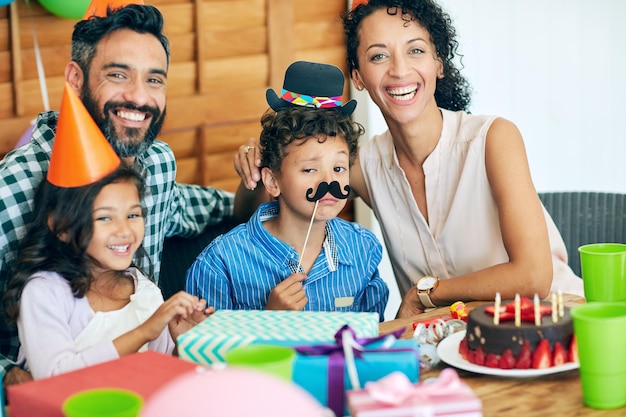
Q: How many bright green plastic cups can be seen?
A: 4